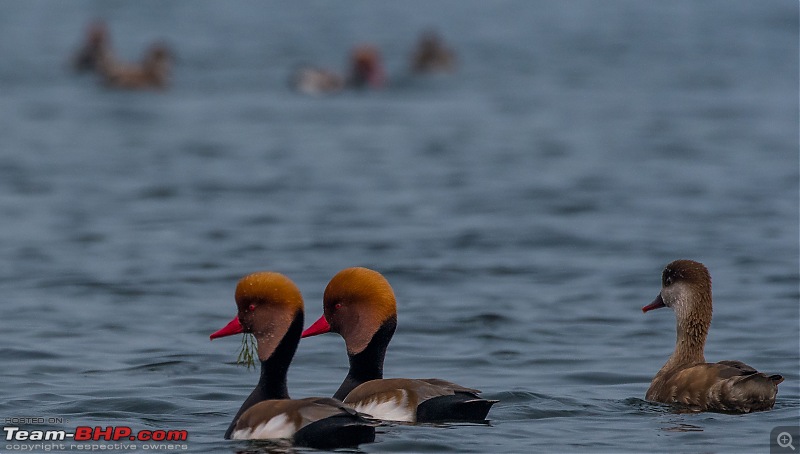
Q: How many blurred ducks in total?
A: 4